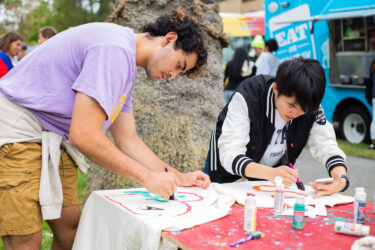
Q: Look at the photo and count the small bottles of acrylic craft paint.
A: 5